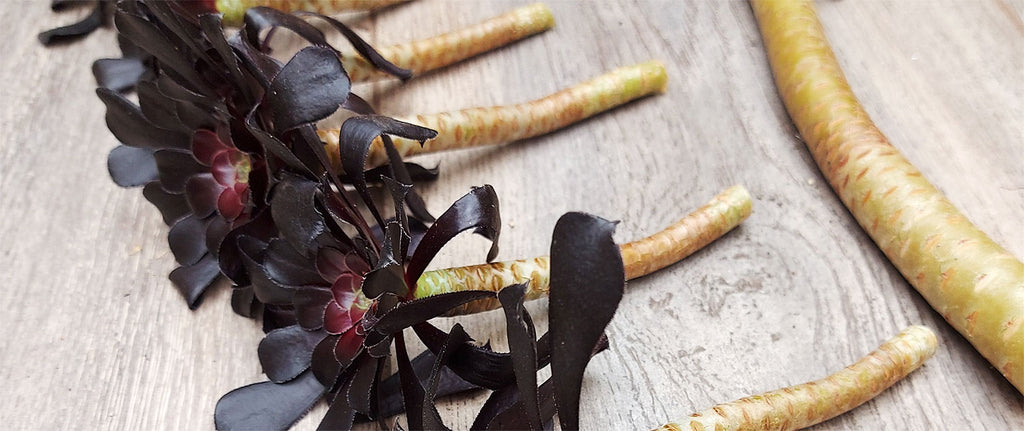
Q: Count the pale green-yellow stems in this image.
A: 6